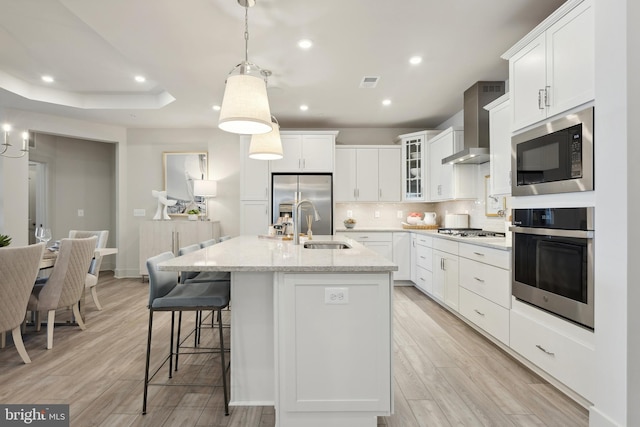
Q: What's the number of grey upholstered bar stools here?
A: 4